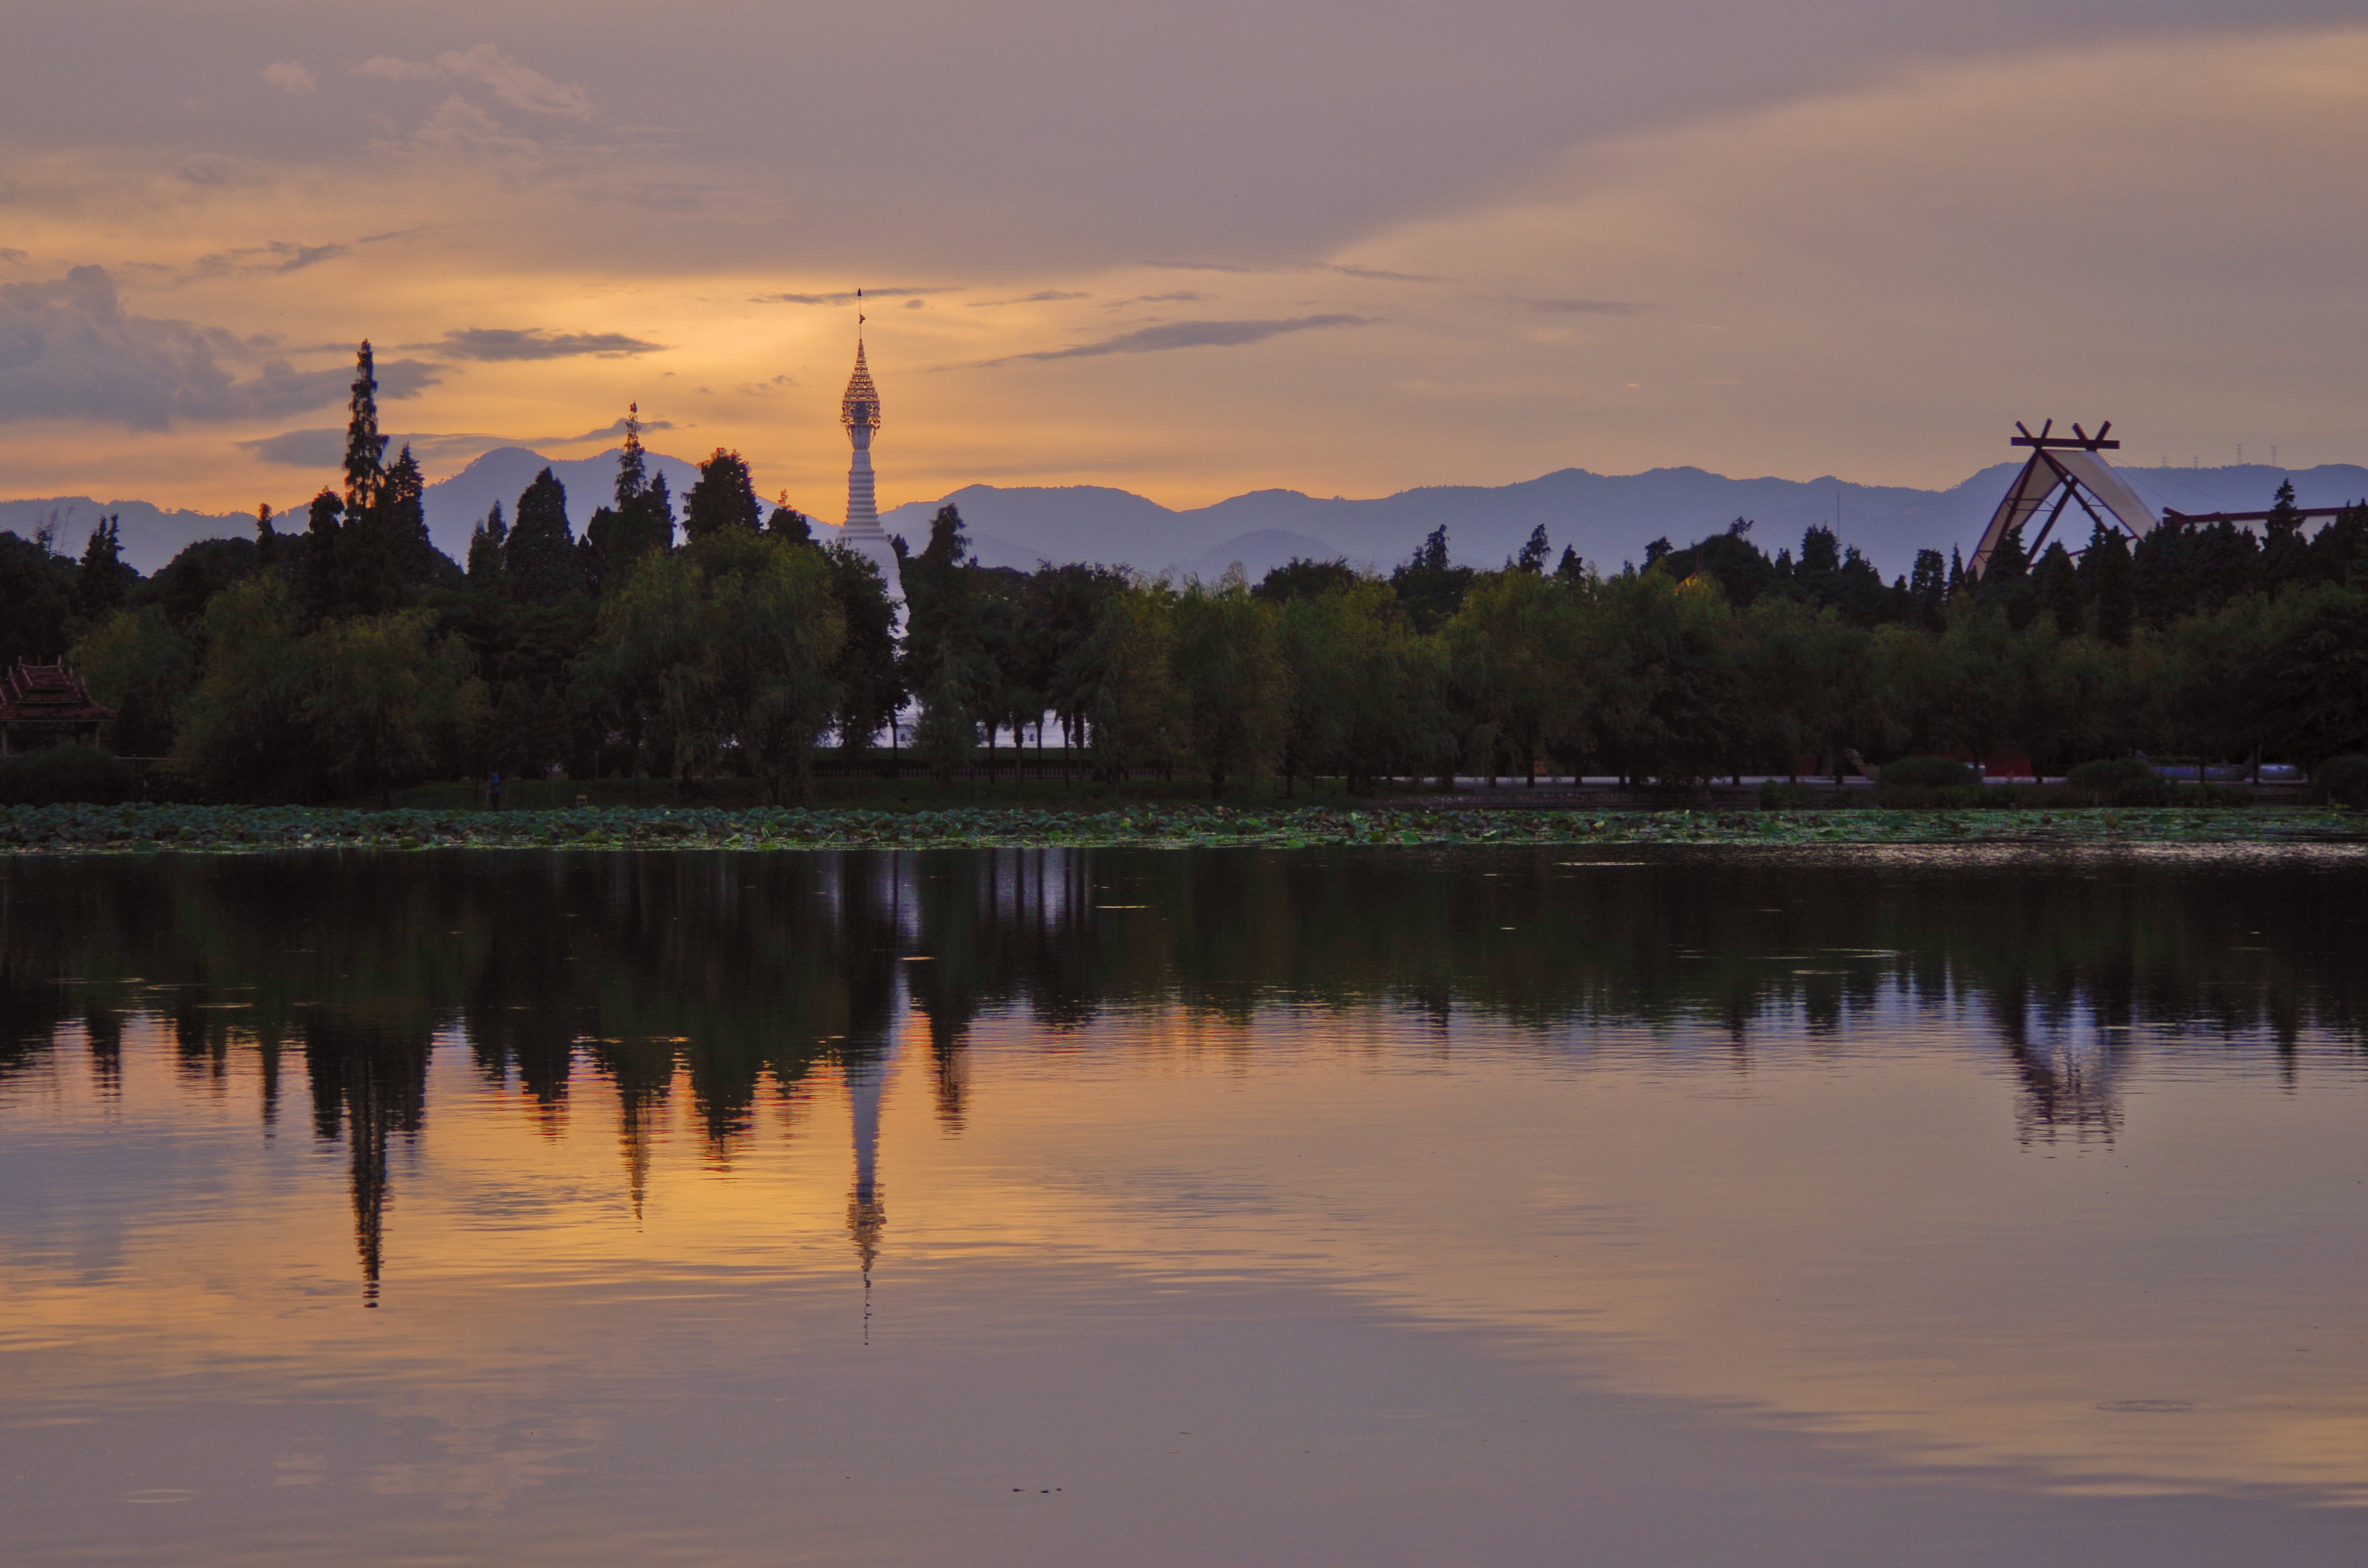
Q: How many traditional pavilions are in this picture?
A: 1